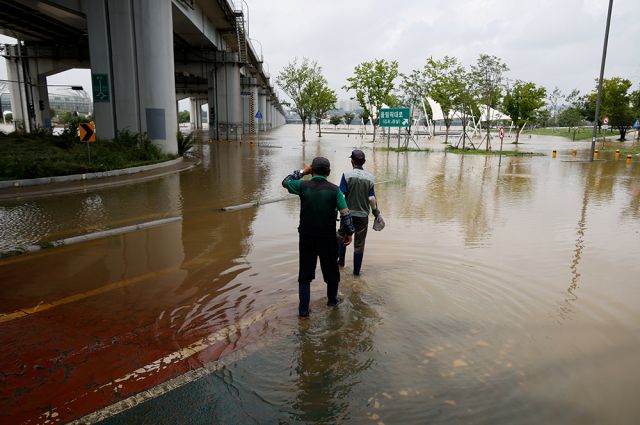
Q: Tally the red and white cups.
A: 0